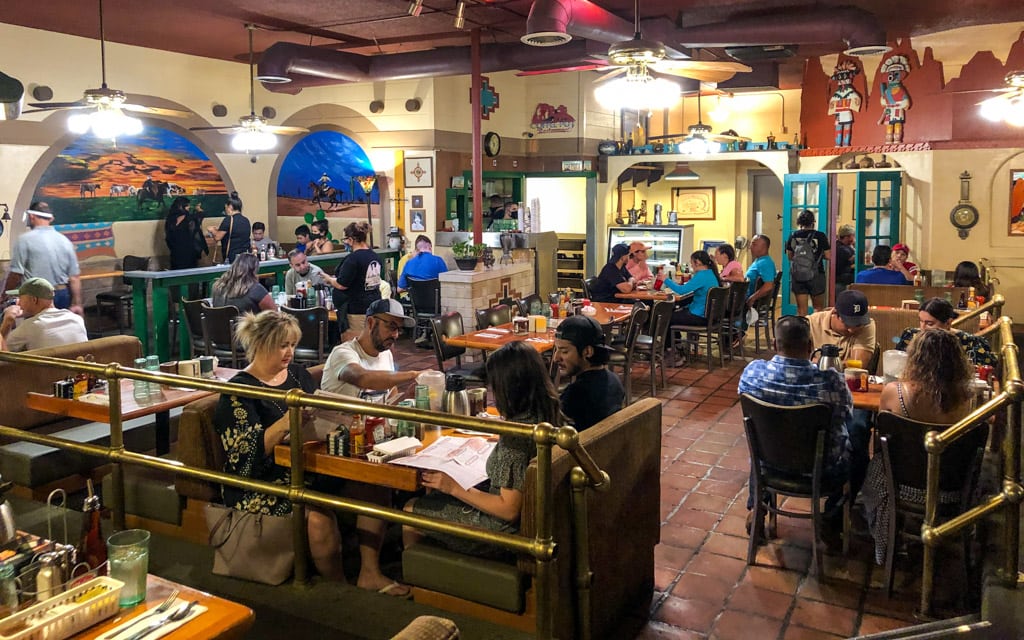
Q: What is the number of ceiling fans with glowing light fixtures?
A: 5